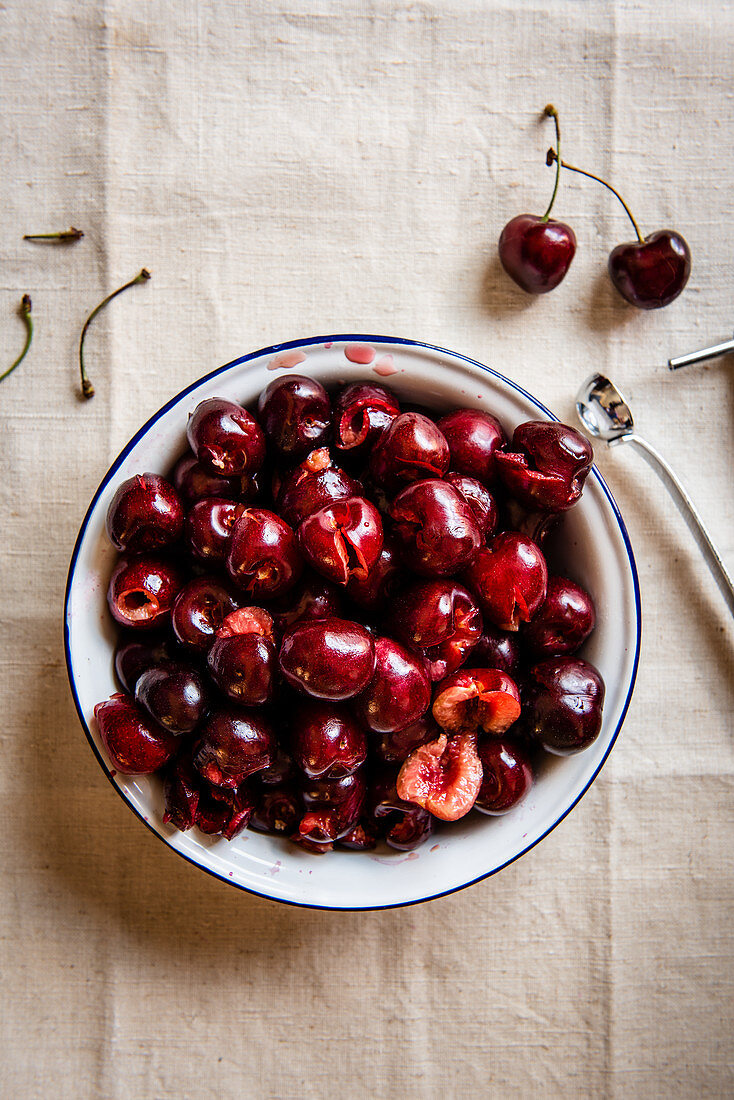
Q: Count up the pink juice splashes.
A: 3